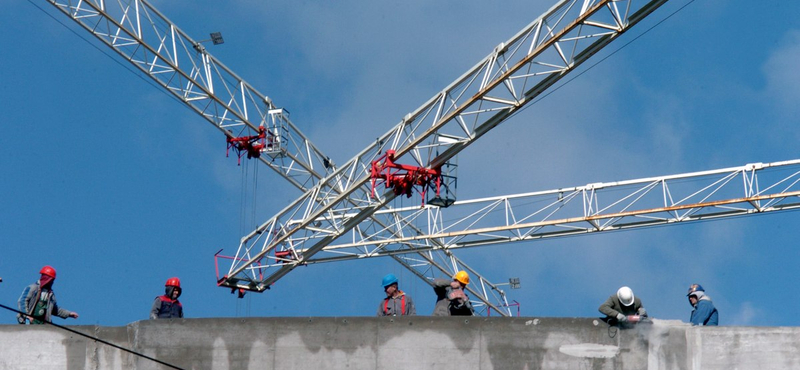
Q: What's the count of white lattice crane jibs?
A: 3